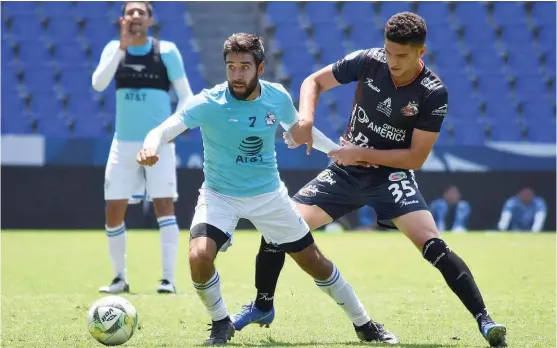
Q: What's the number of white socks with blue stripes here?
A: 4